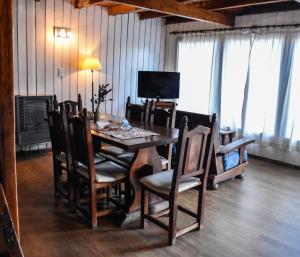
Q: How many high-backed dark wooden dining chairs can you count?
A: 6